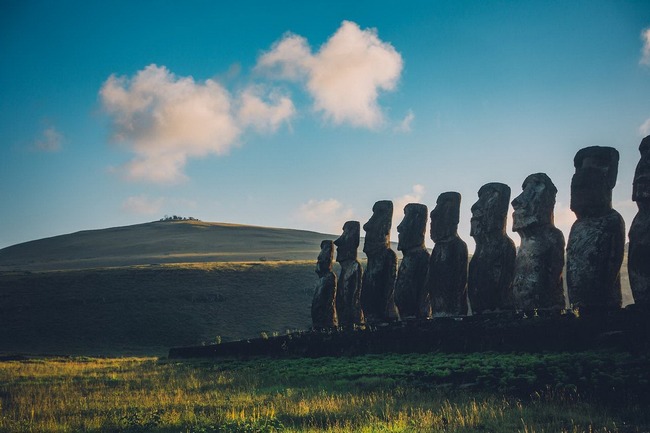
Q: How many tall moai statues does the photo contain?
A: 9